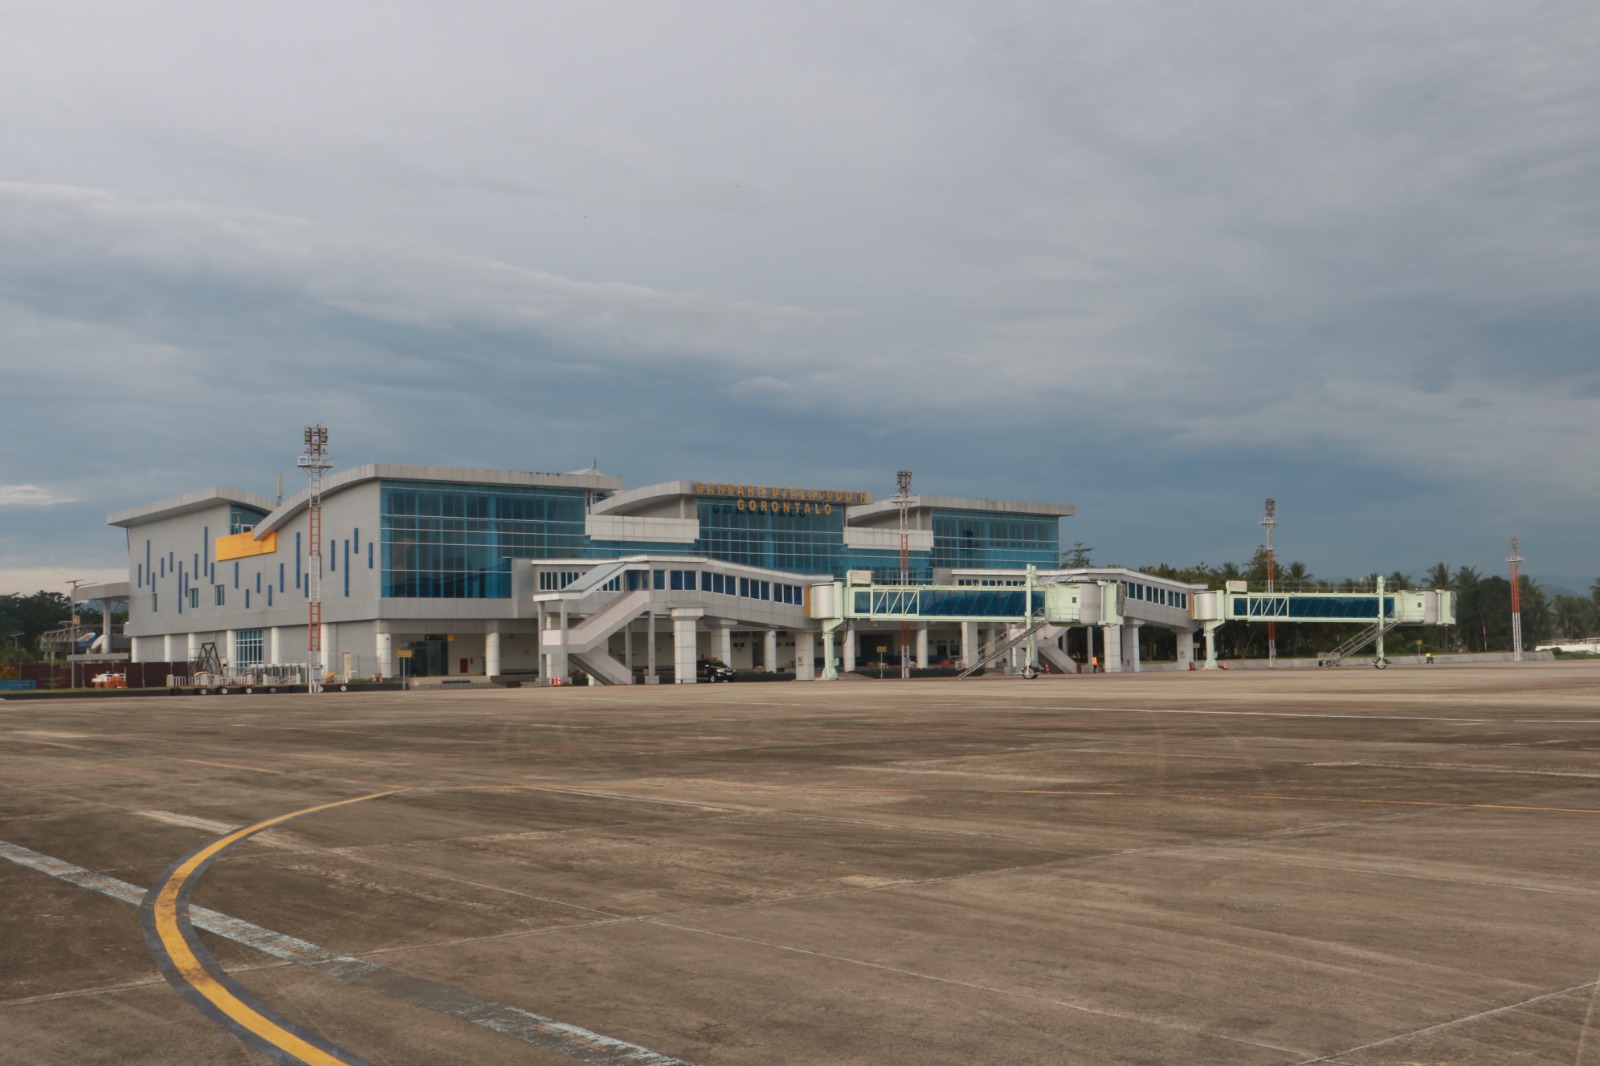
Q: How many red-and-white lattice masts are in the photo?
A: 4